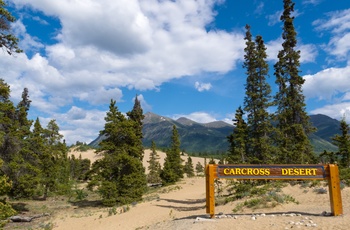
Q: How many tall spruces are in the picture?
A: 3